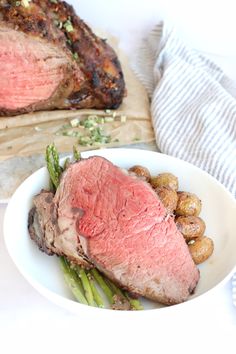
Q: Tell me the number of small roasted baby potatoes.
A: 6